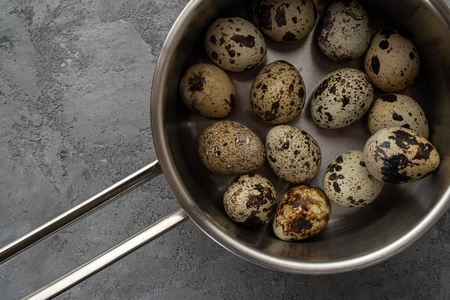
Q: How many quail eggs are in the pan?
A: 14